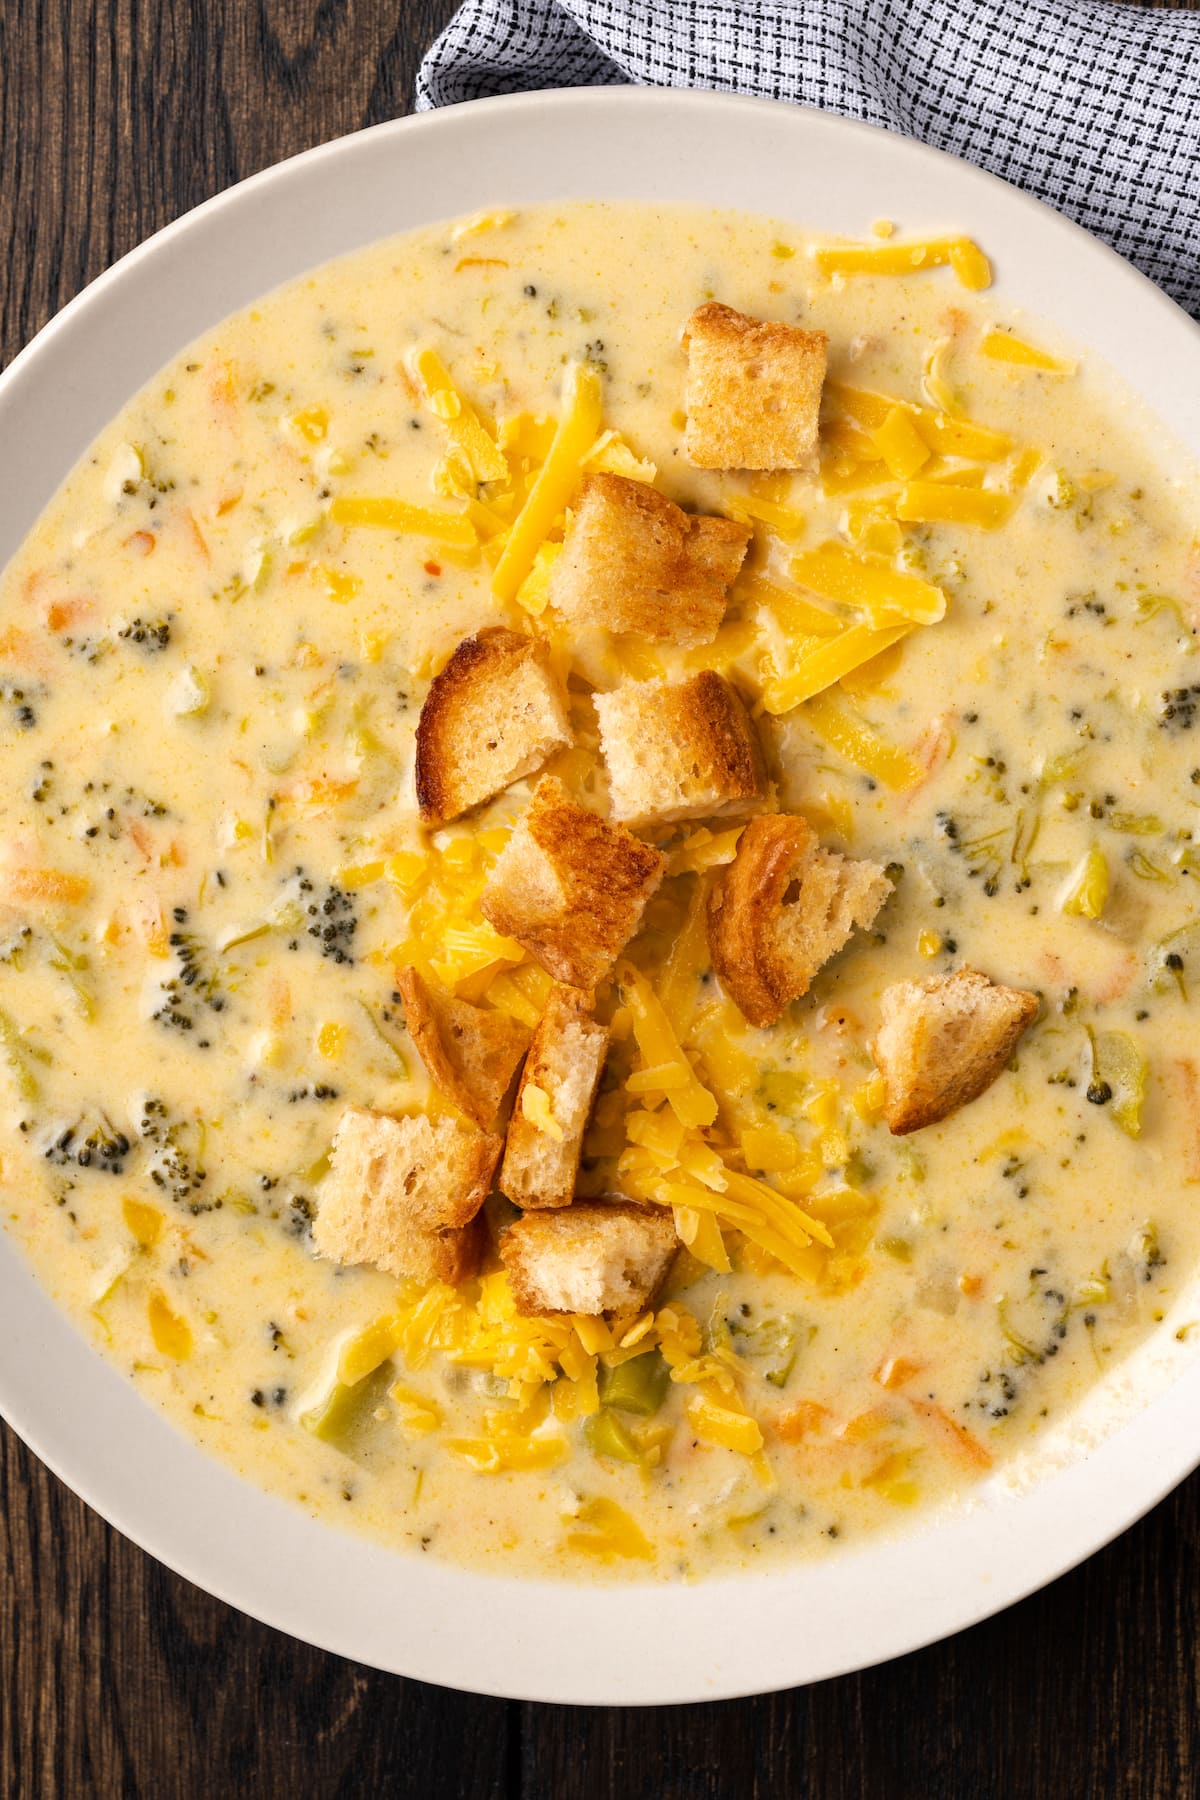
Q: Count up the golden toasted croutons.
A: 11